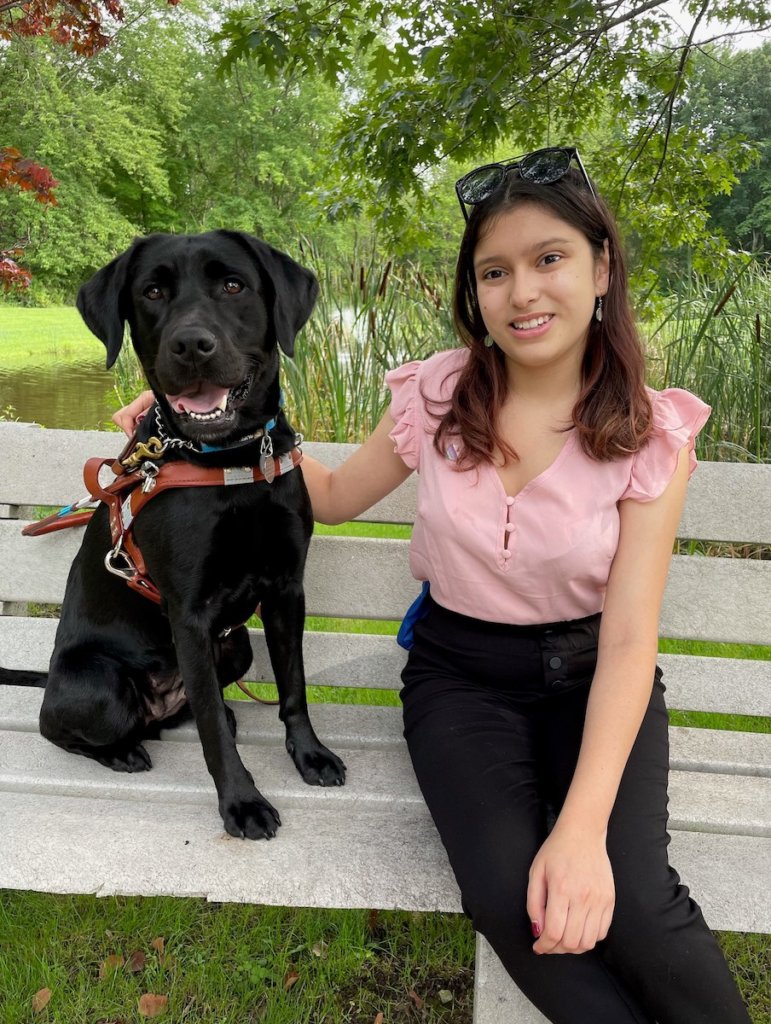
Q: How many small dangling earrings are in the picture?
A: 2